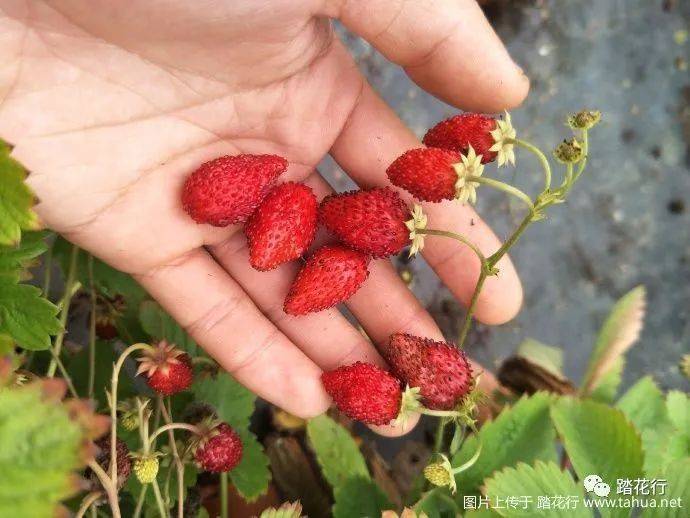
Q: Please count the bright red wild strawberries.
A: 10